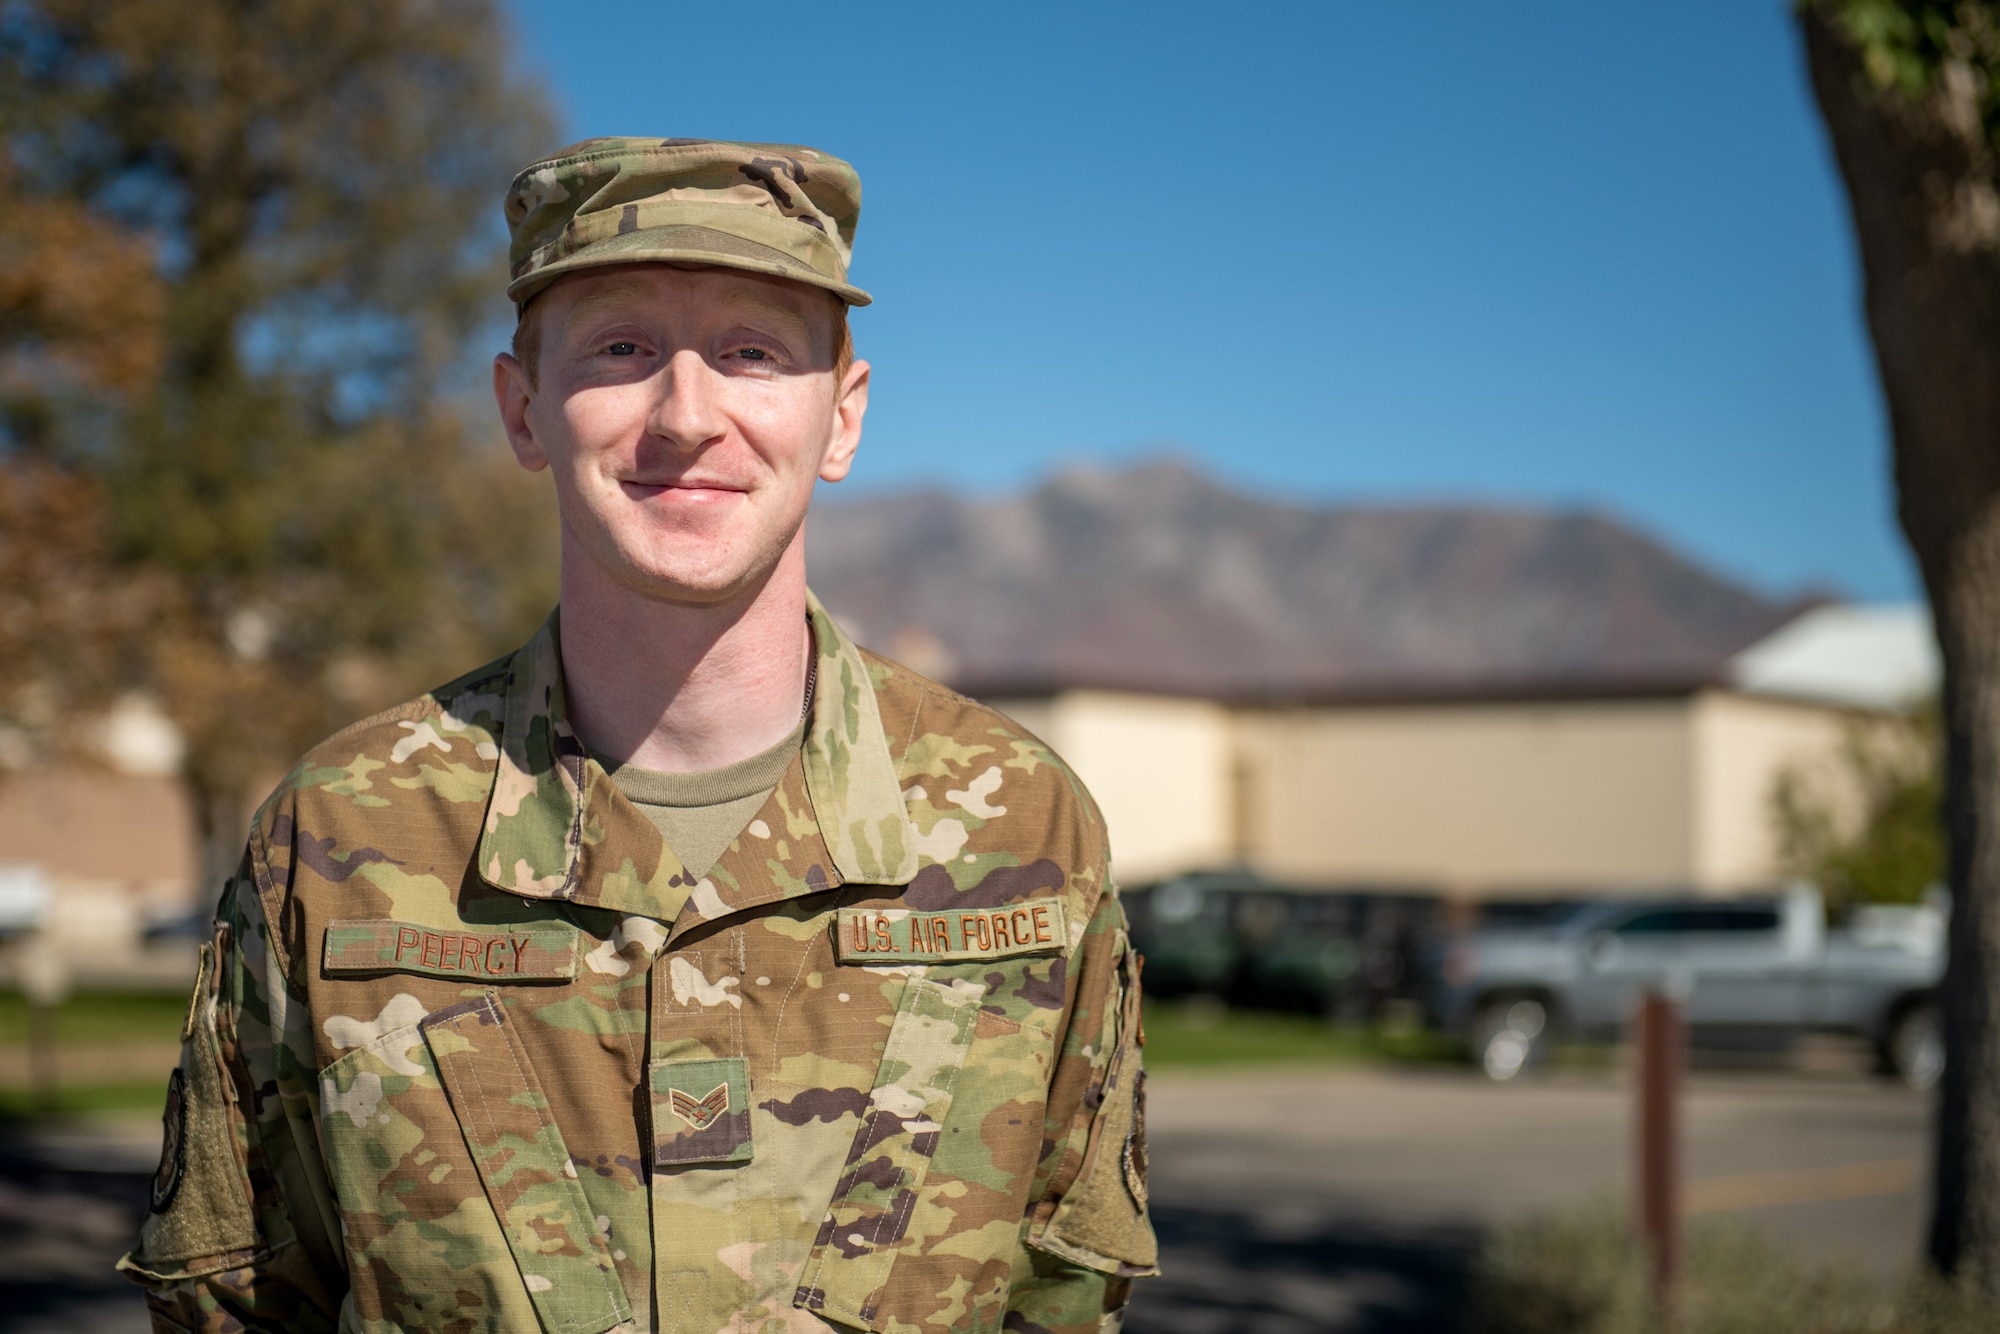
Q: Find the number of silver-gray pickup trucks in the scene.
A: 1